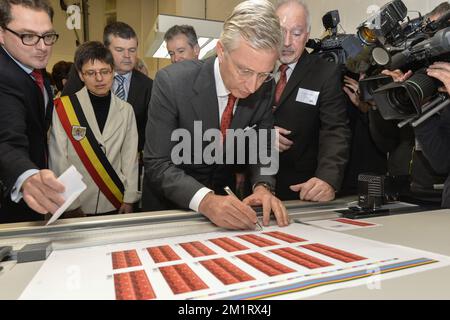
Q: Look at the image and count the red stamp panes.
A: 12